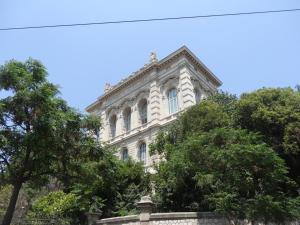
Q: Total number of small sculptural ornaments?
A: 2